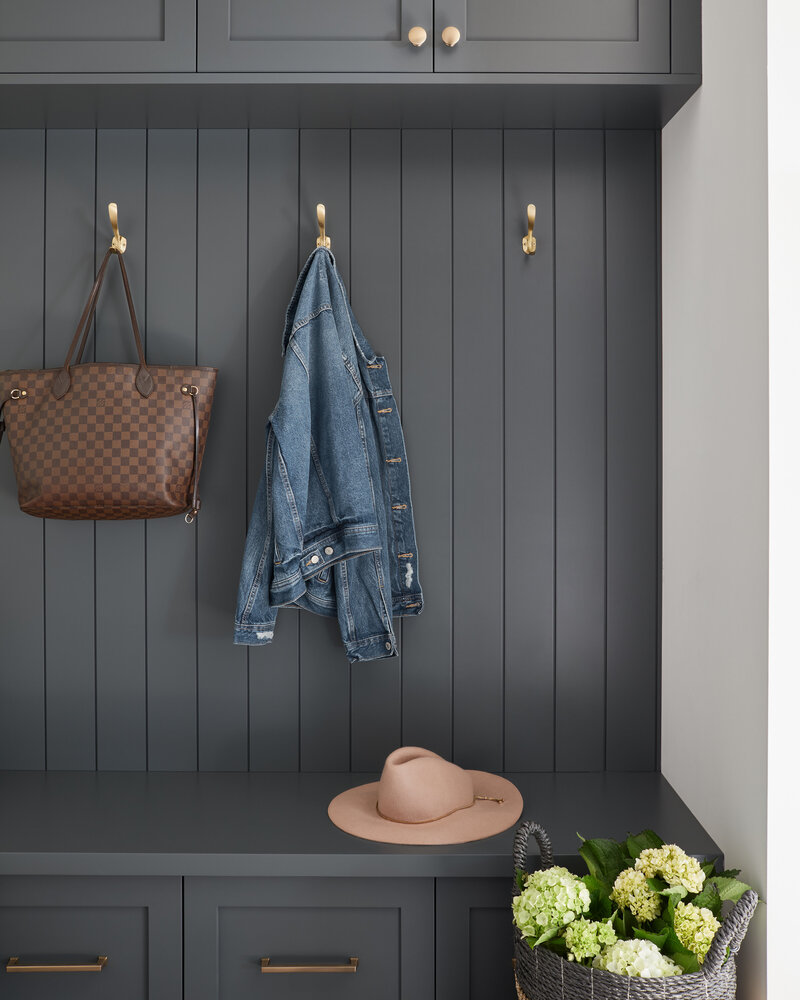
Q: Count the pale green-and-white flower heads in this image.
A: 6